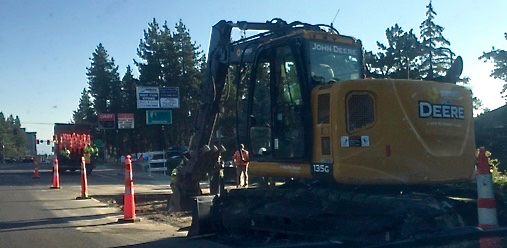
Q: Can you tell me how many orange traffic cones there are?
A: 5